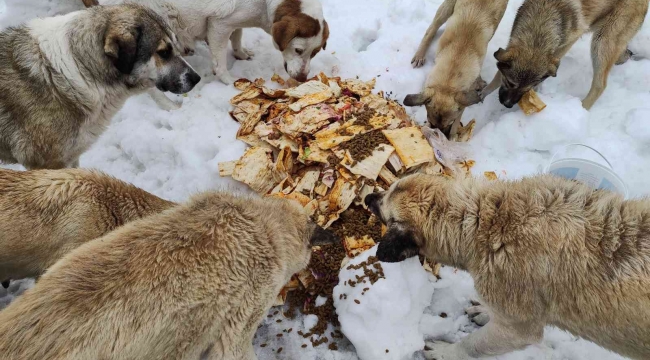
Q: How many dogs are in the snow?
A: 7